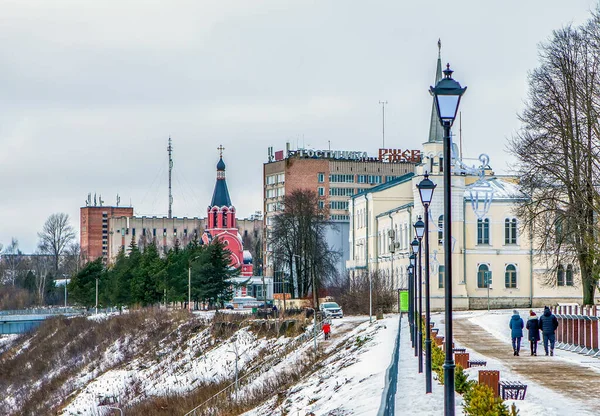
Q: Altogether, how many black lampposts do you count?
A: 6